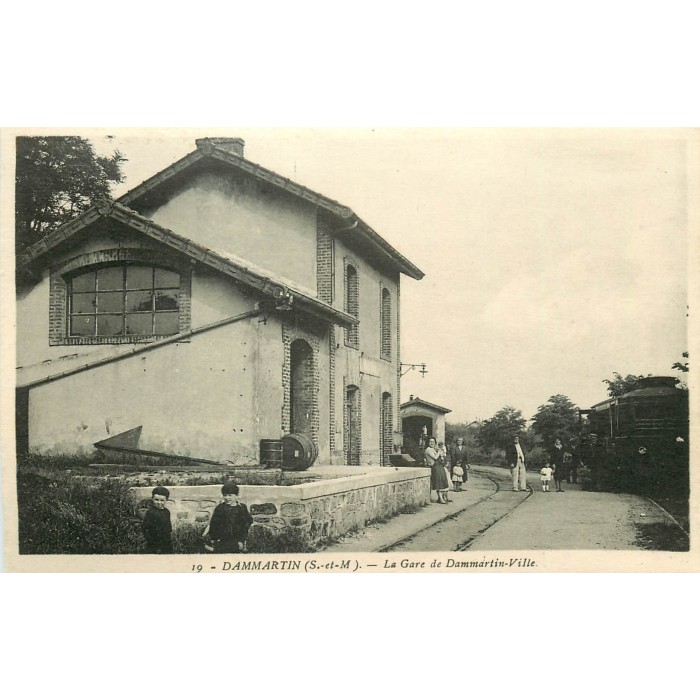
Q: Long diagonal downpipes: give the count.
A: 1